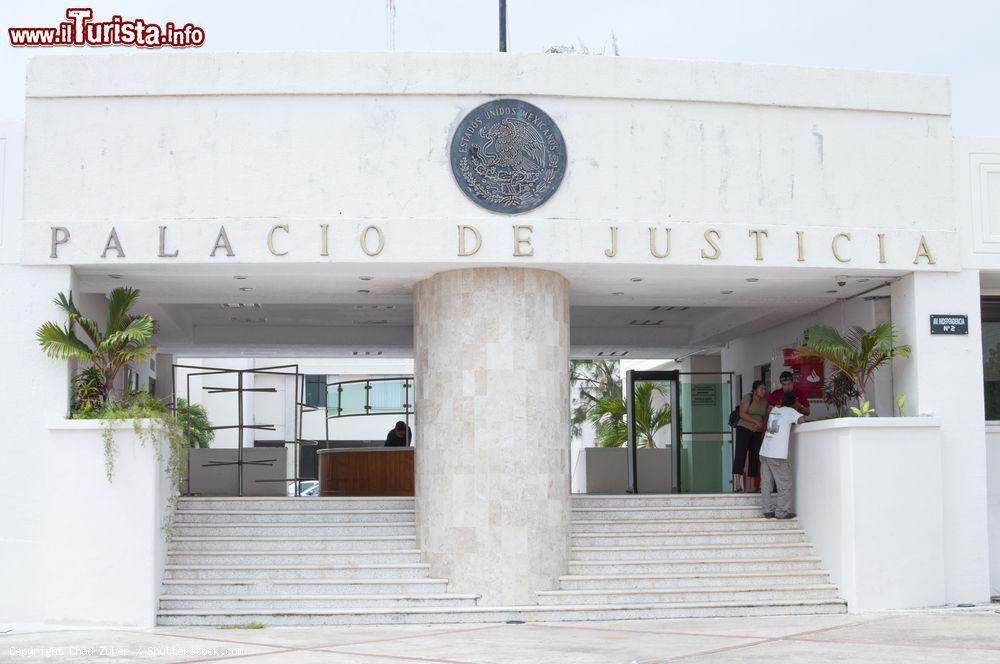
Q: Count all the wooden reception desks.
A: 1